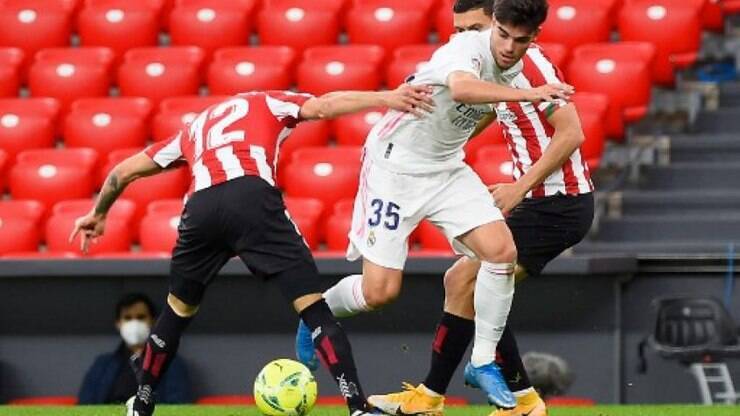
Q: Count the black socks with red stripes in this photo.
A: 4